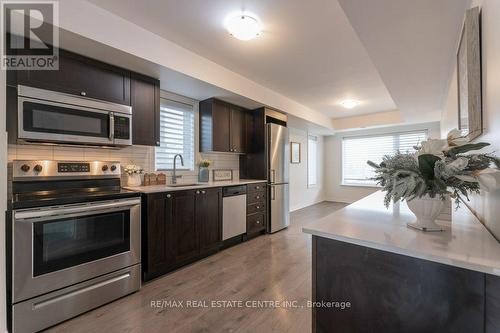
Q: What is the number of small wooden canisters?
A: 3